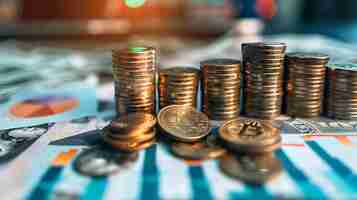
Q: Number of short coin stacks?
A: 3